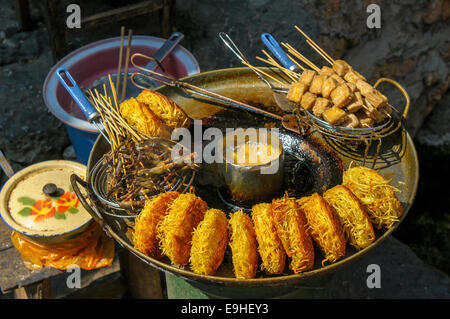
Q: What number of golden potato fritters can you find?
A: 11